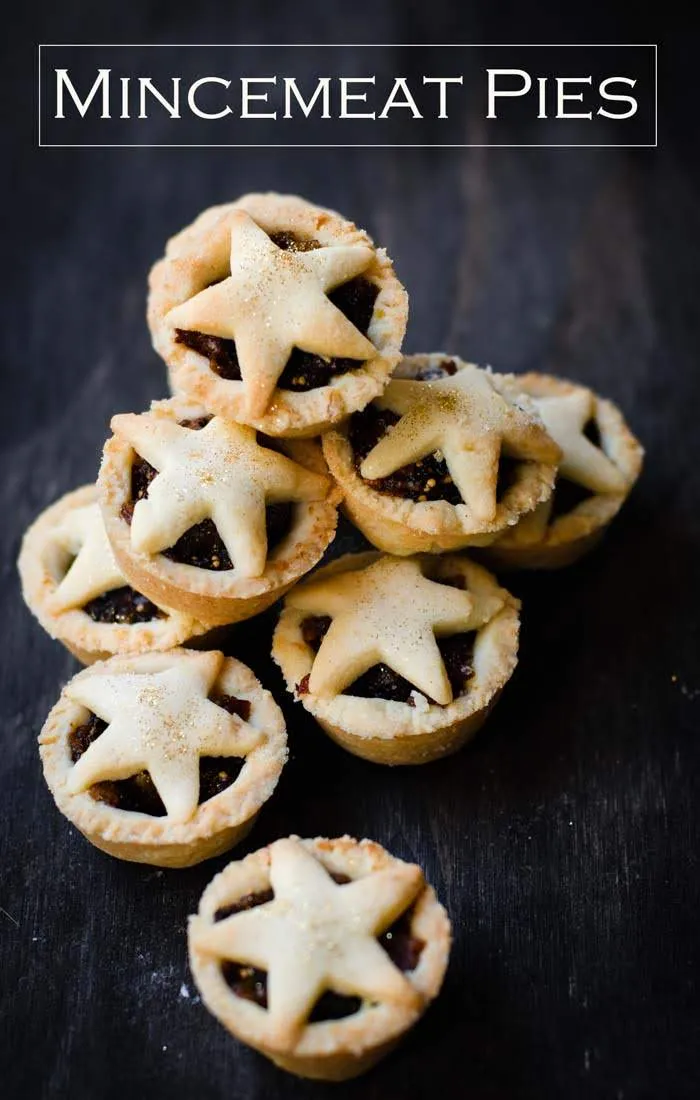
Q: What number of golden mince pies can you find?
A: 8